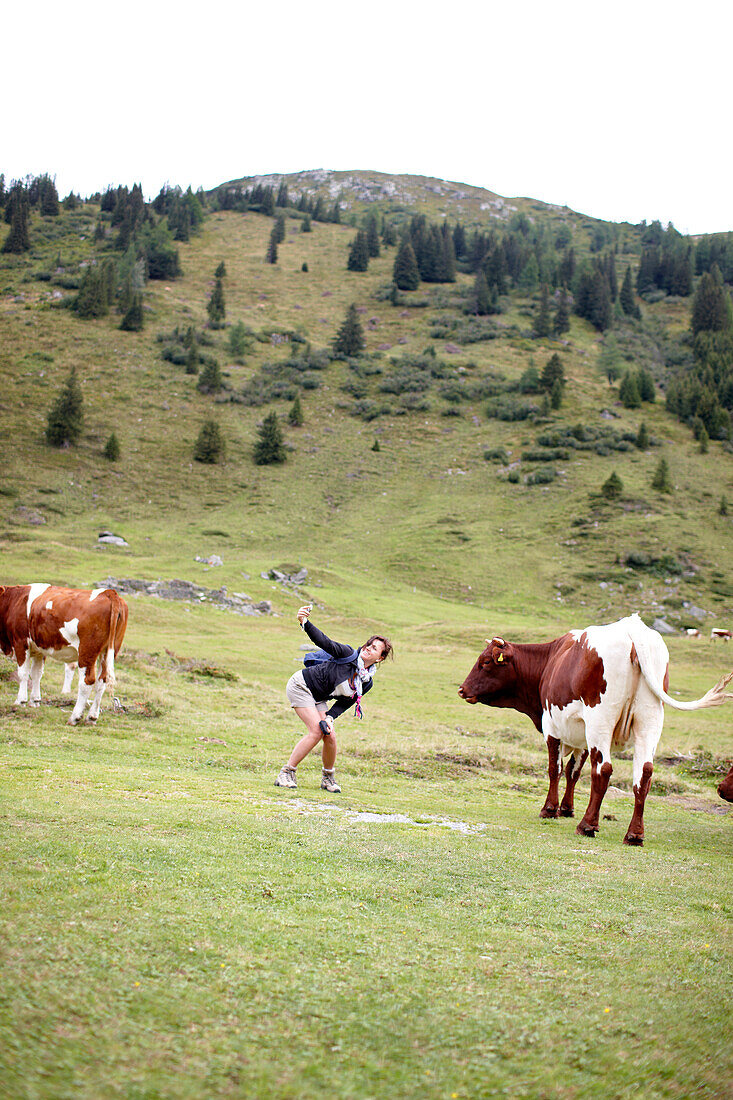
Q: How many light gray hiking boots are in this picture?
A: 2